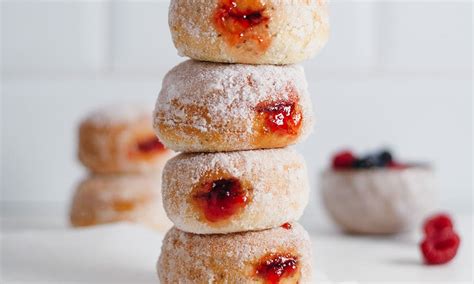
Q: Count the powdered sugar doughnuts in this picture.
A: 6